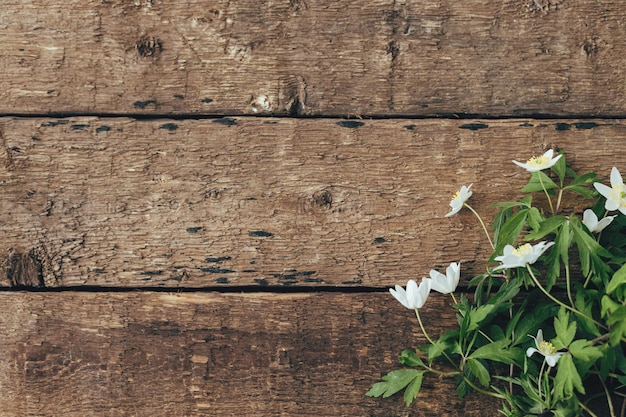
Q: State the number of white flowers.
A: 8